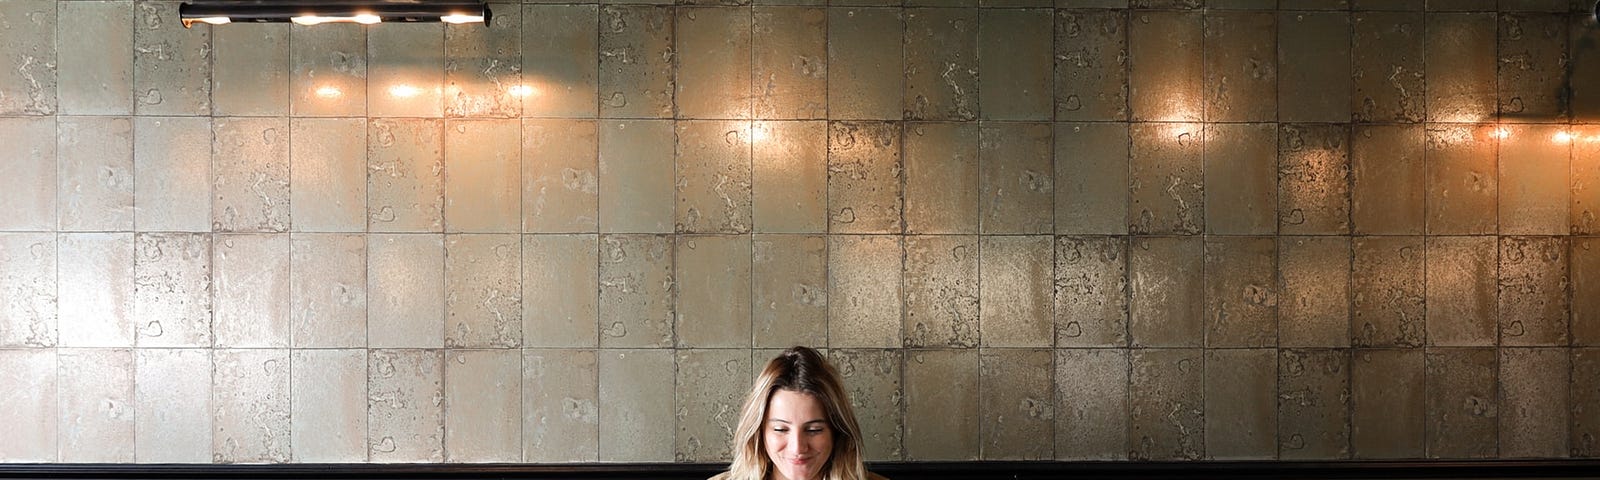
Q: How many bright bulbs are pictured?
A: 4